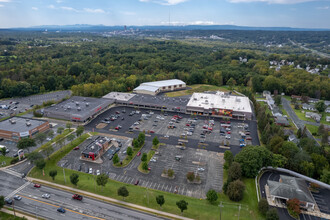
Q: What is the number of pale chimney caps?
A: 0